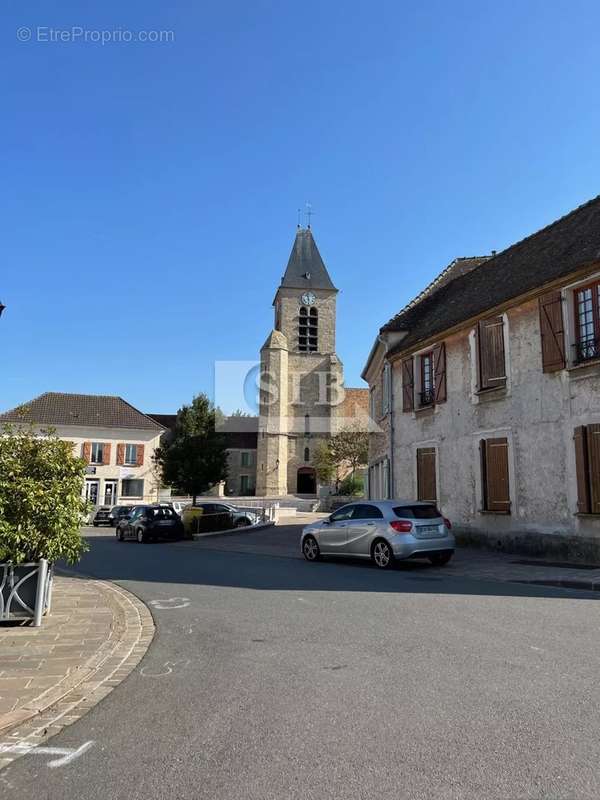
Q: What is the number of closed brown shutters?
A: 4